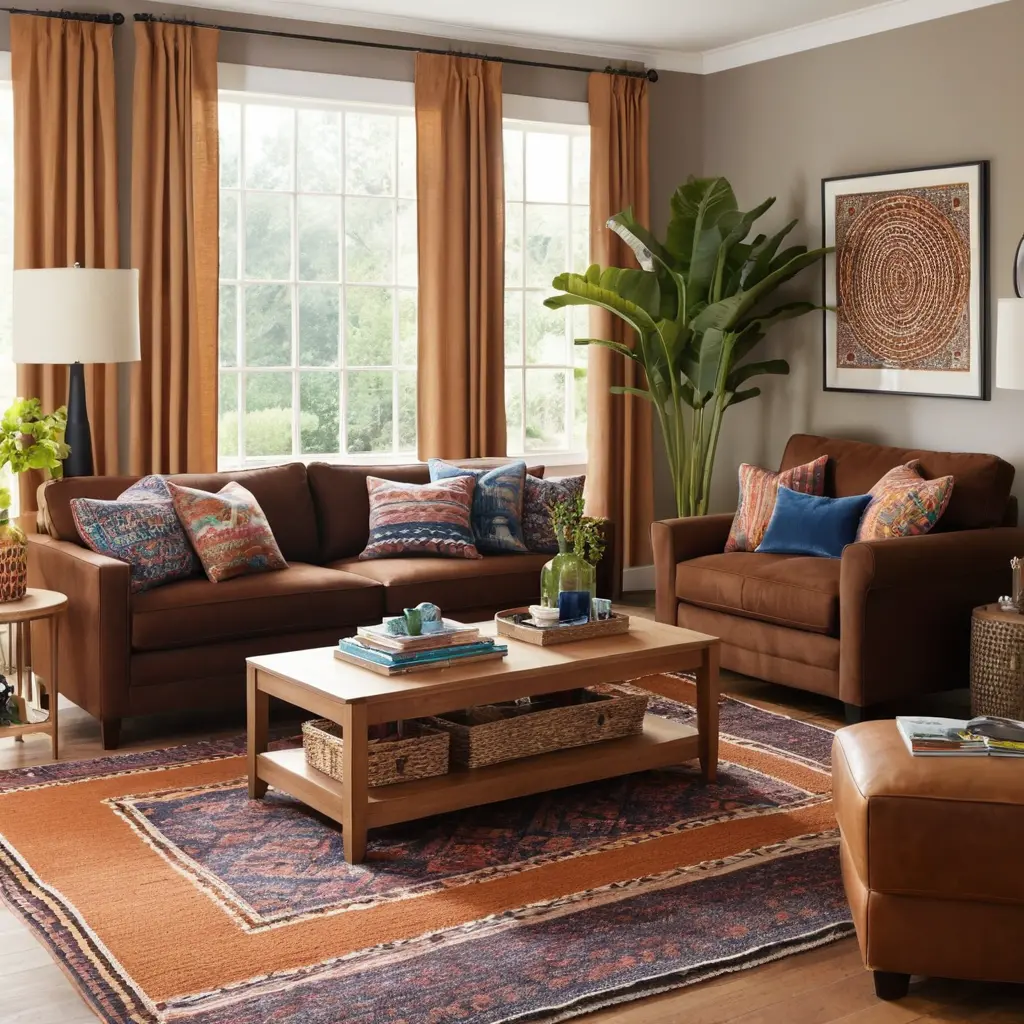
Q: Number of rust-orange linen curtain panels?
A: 4